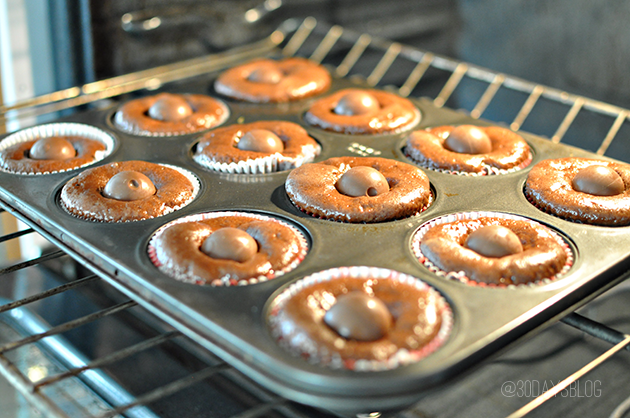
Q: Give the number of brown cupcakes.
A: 12